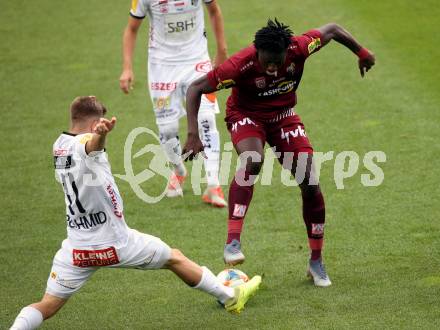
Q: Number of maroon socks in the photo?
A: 2